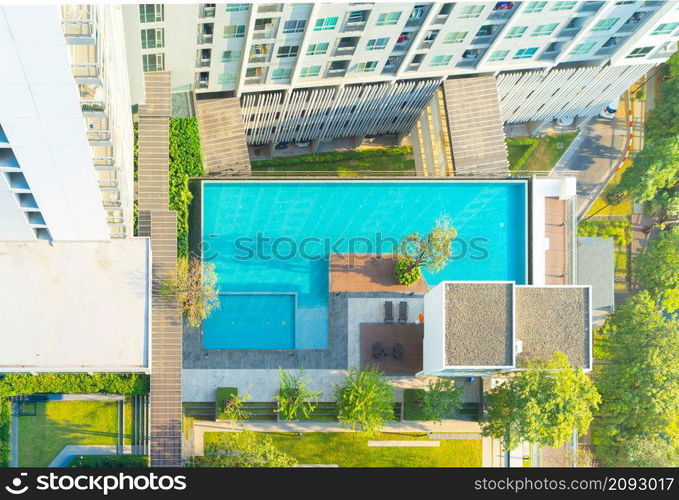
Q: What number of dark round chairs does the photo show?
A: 2